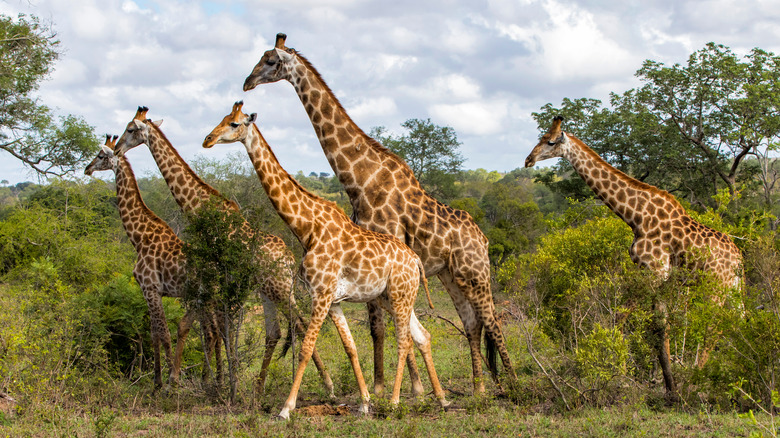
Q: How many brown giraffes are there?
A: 5